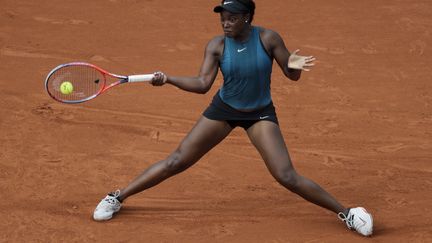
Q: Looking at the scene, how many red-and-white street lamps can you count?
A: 0